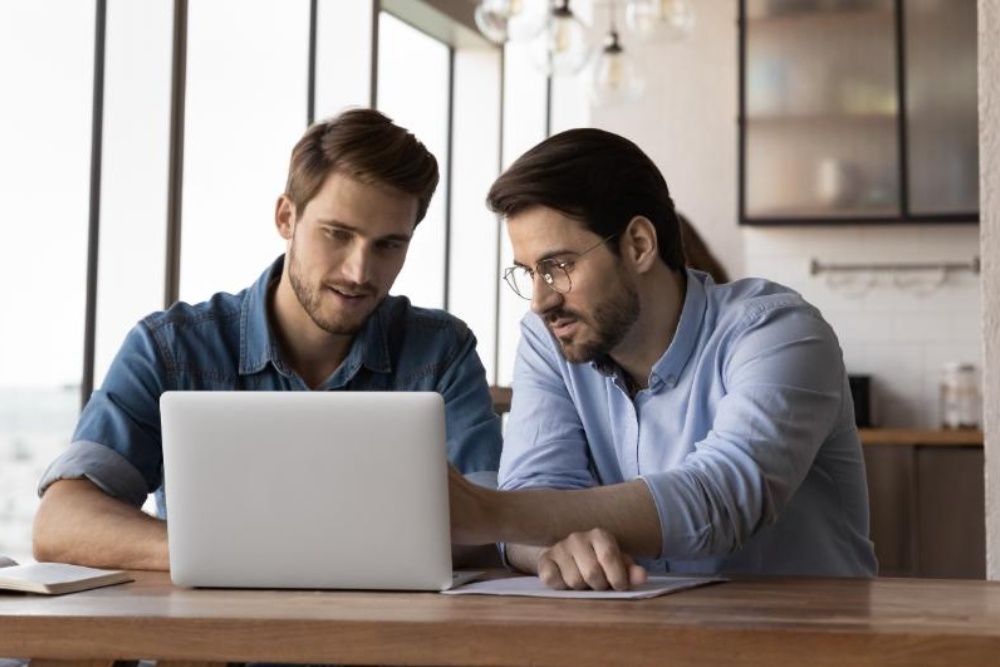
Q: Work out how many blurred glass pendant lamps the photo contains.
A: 4